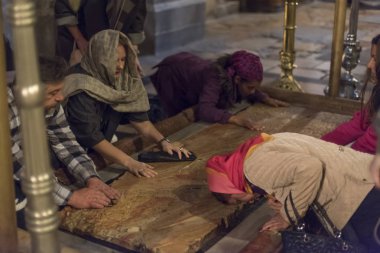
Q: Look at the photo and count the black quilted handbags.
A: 1